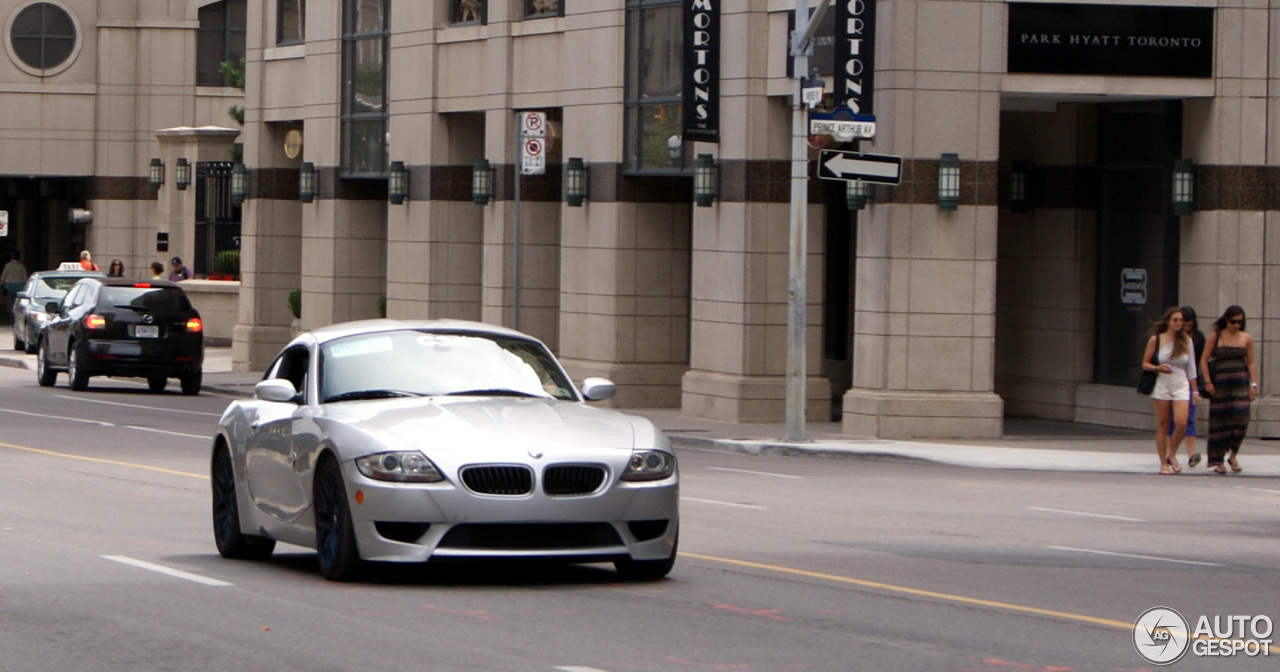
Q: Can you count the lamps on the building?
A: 12